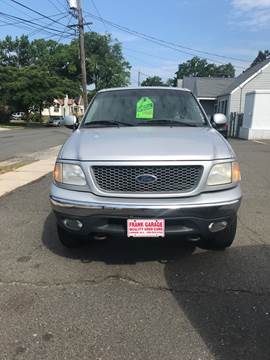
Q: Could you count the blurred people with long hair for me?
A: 0